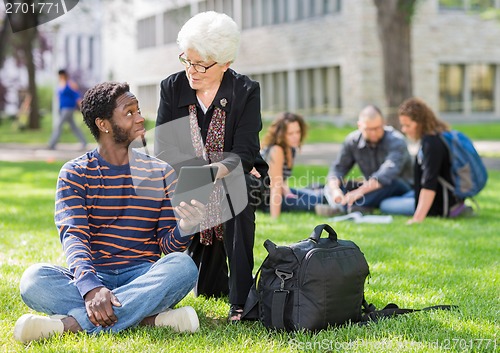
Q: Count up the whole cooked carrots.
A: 0